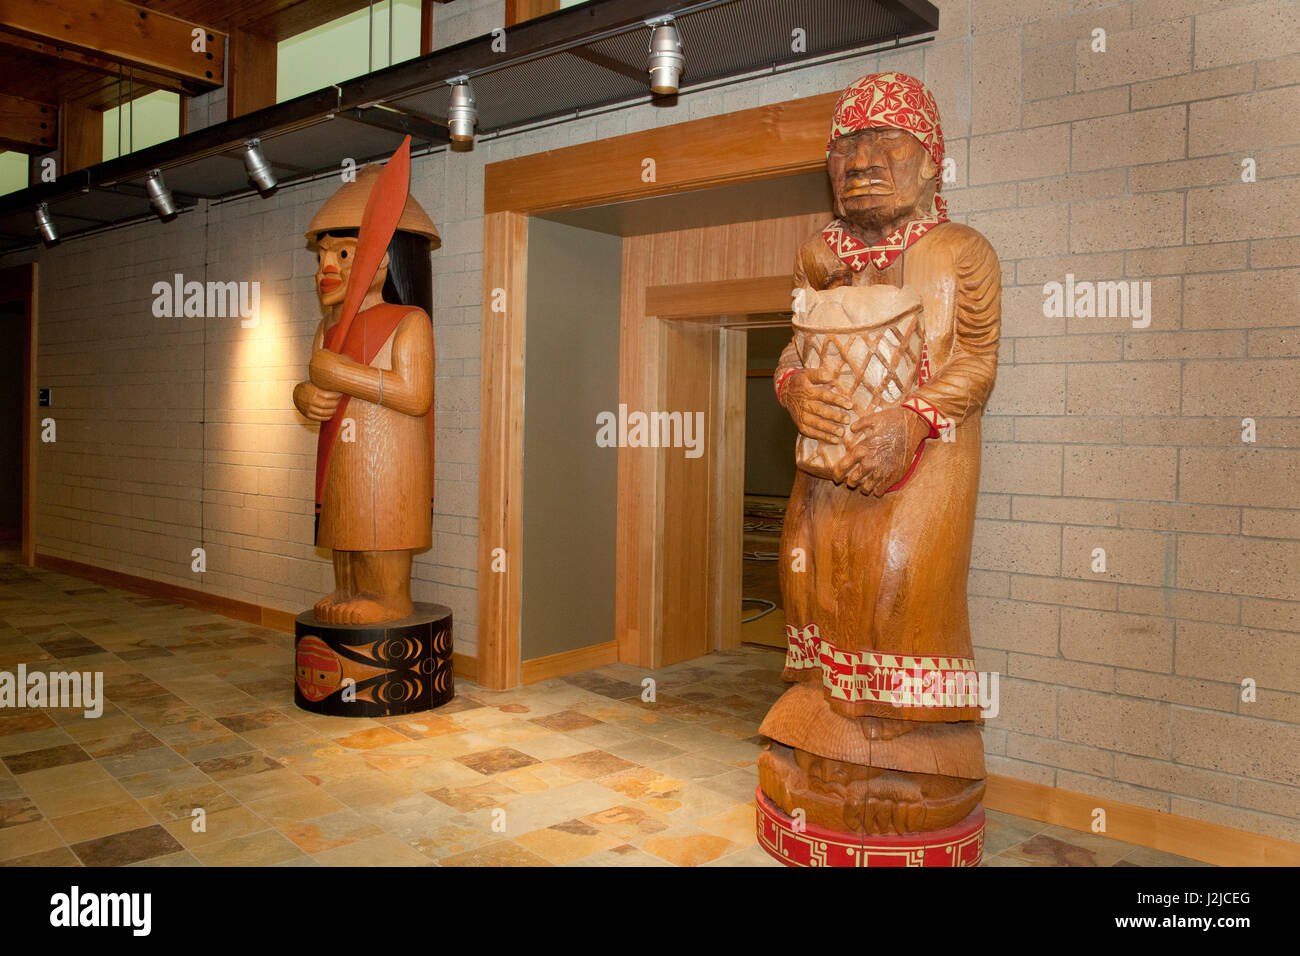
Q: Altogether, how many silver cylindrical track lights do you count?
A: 5